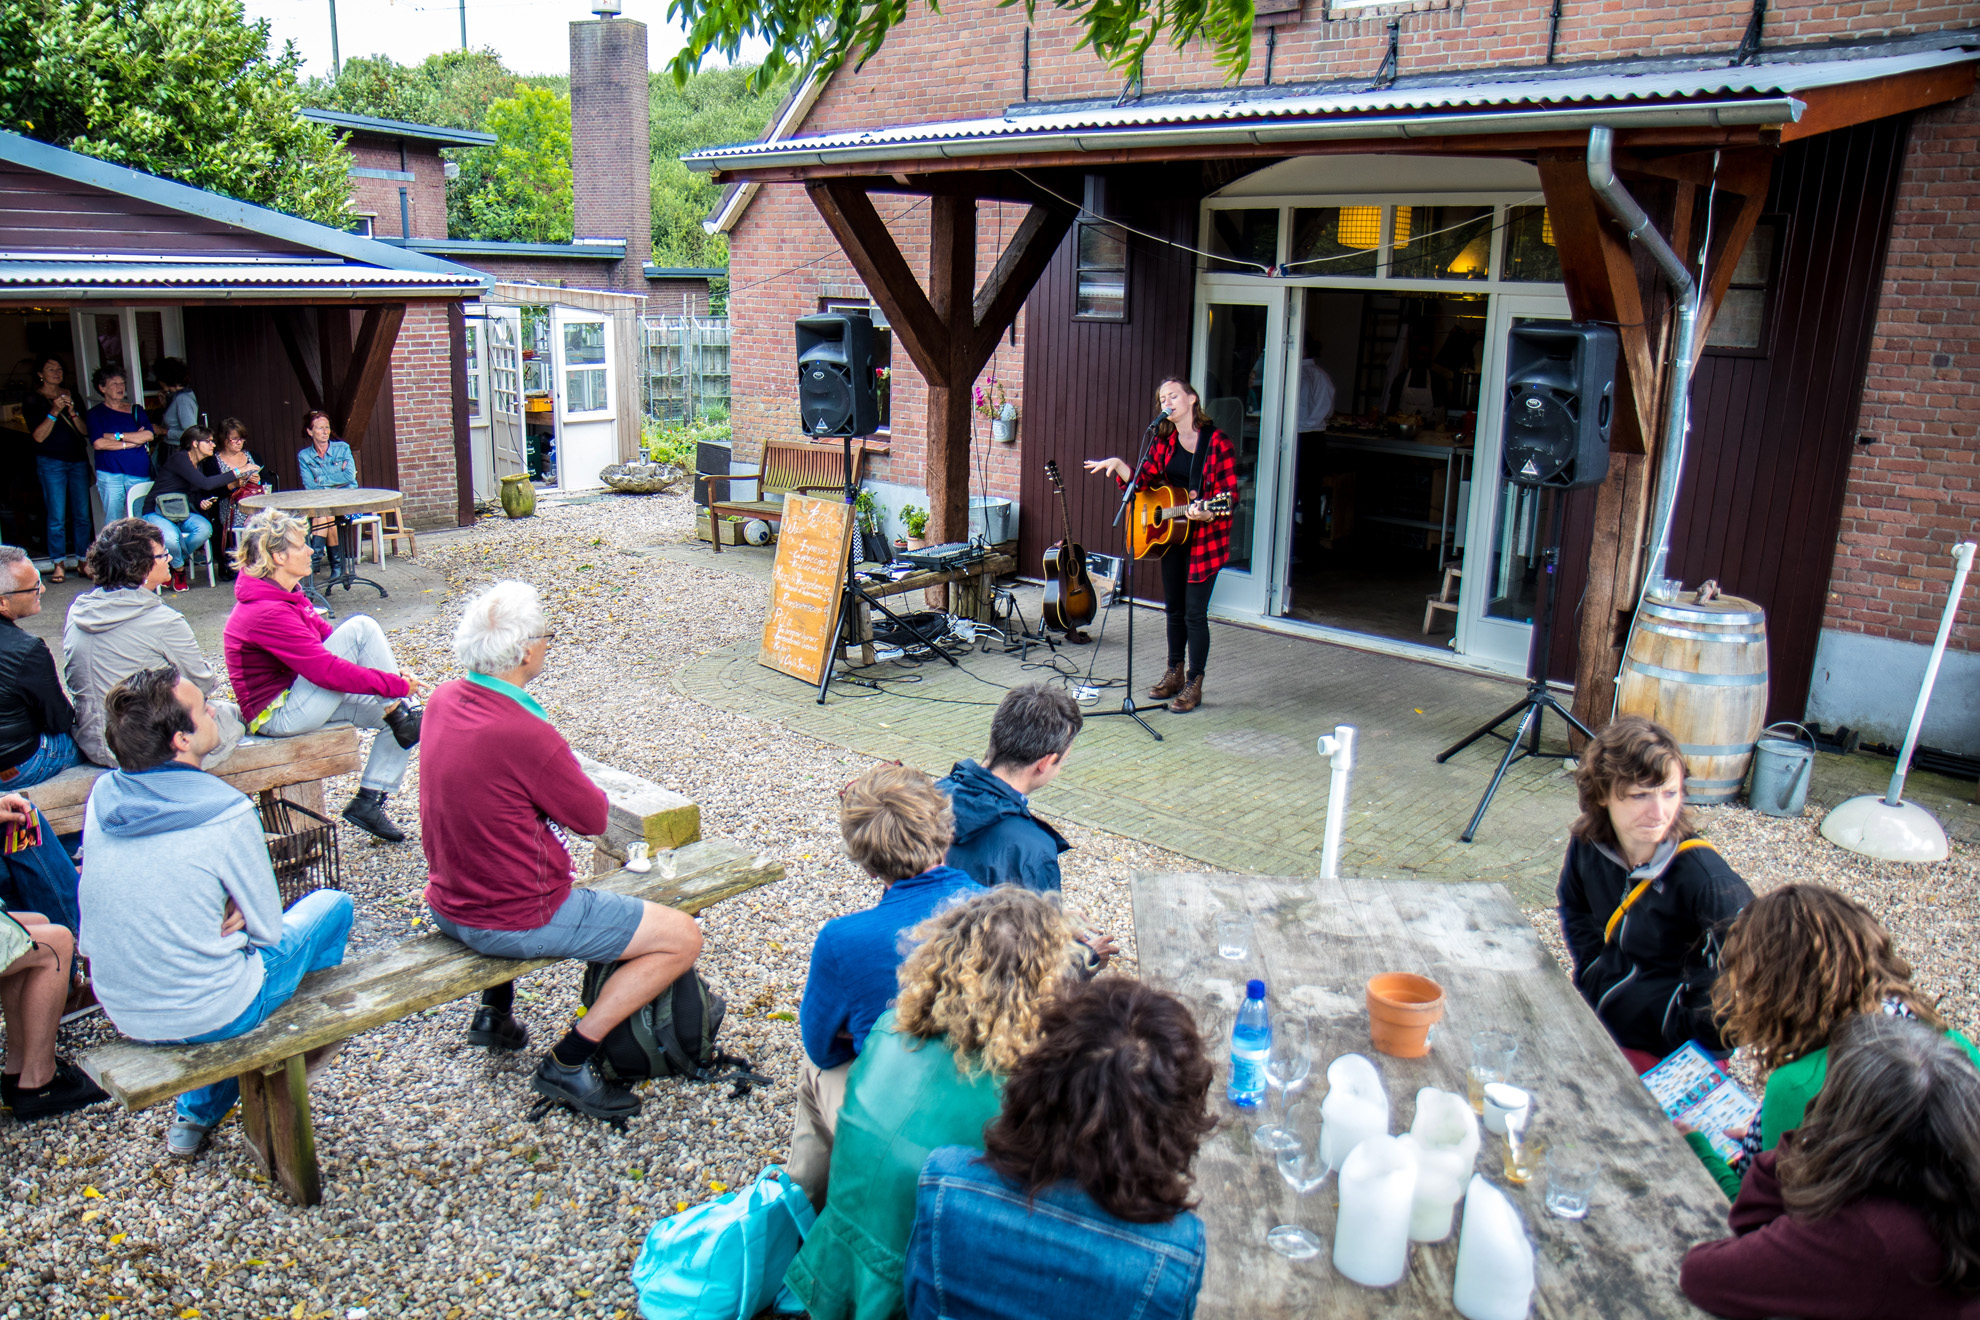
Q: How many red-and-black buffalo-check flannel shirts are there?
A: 1